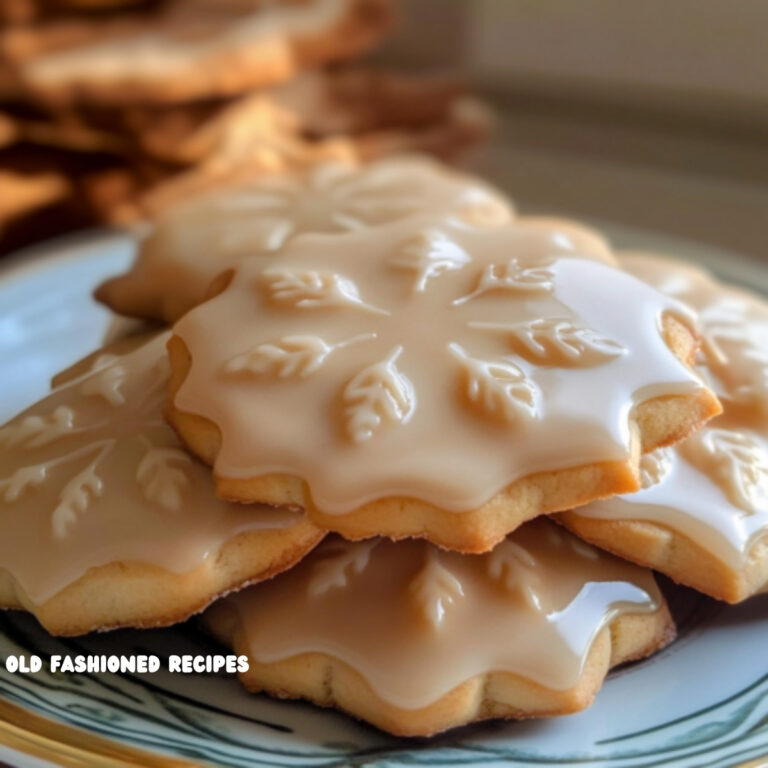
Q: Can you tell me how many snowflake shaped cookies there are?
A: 5